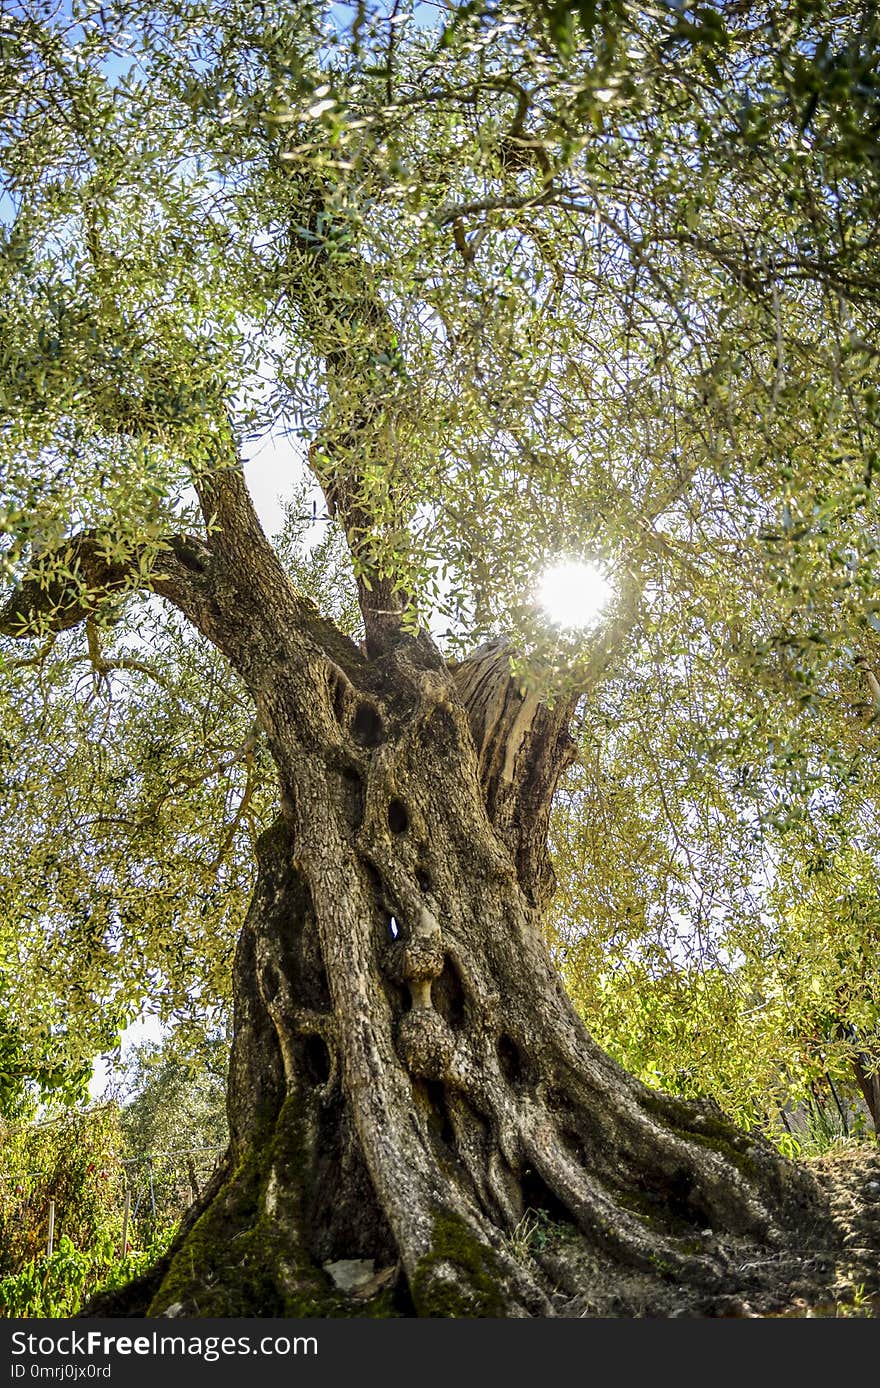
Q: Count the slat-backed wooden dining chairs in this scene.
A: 0